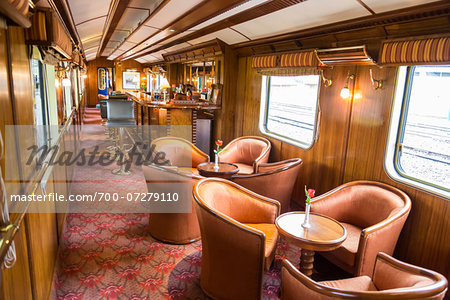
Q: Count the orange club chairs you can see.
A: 7